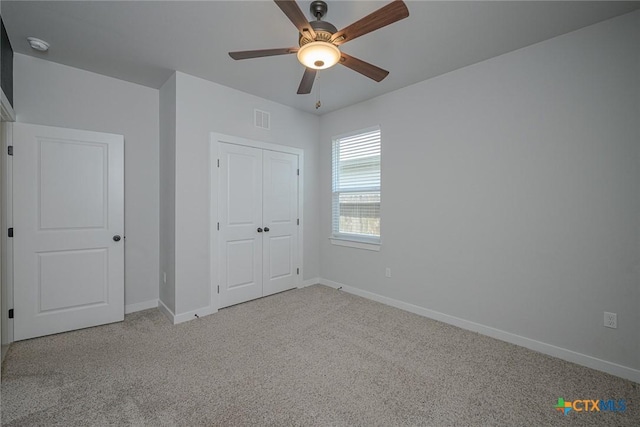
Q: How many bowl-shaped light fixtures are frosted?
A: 1